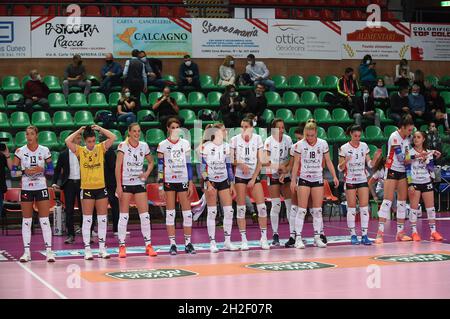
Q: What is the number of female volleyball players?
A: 12